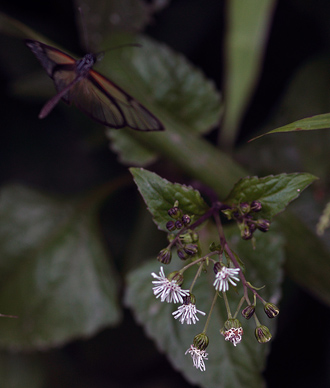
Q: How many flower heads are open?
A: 5